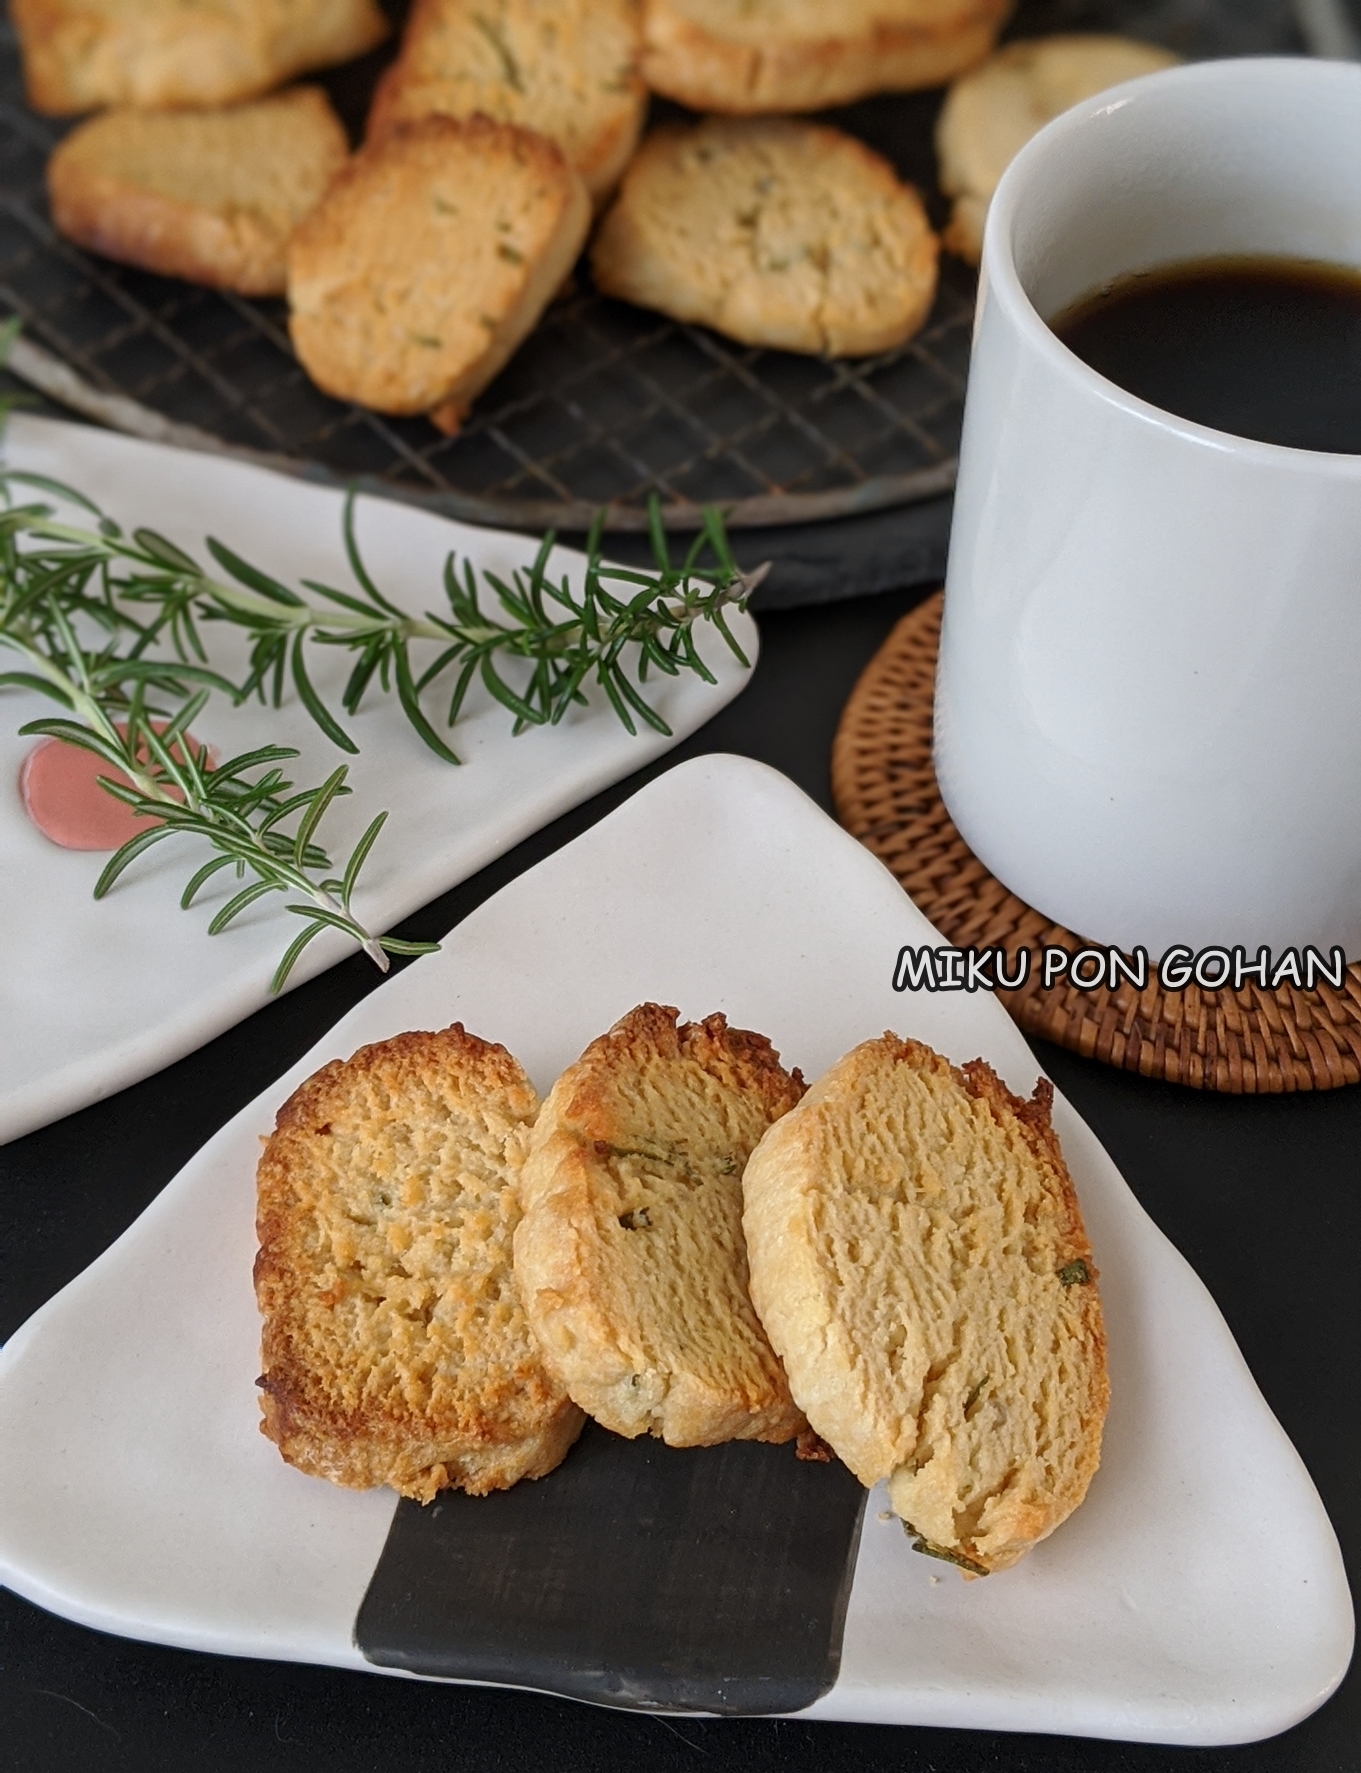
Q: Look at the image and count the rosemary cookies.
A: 10